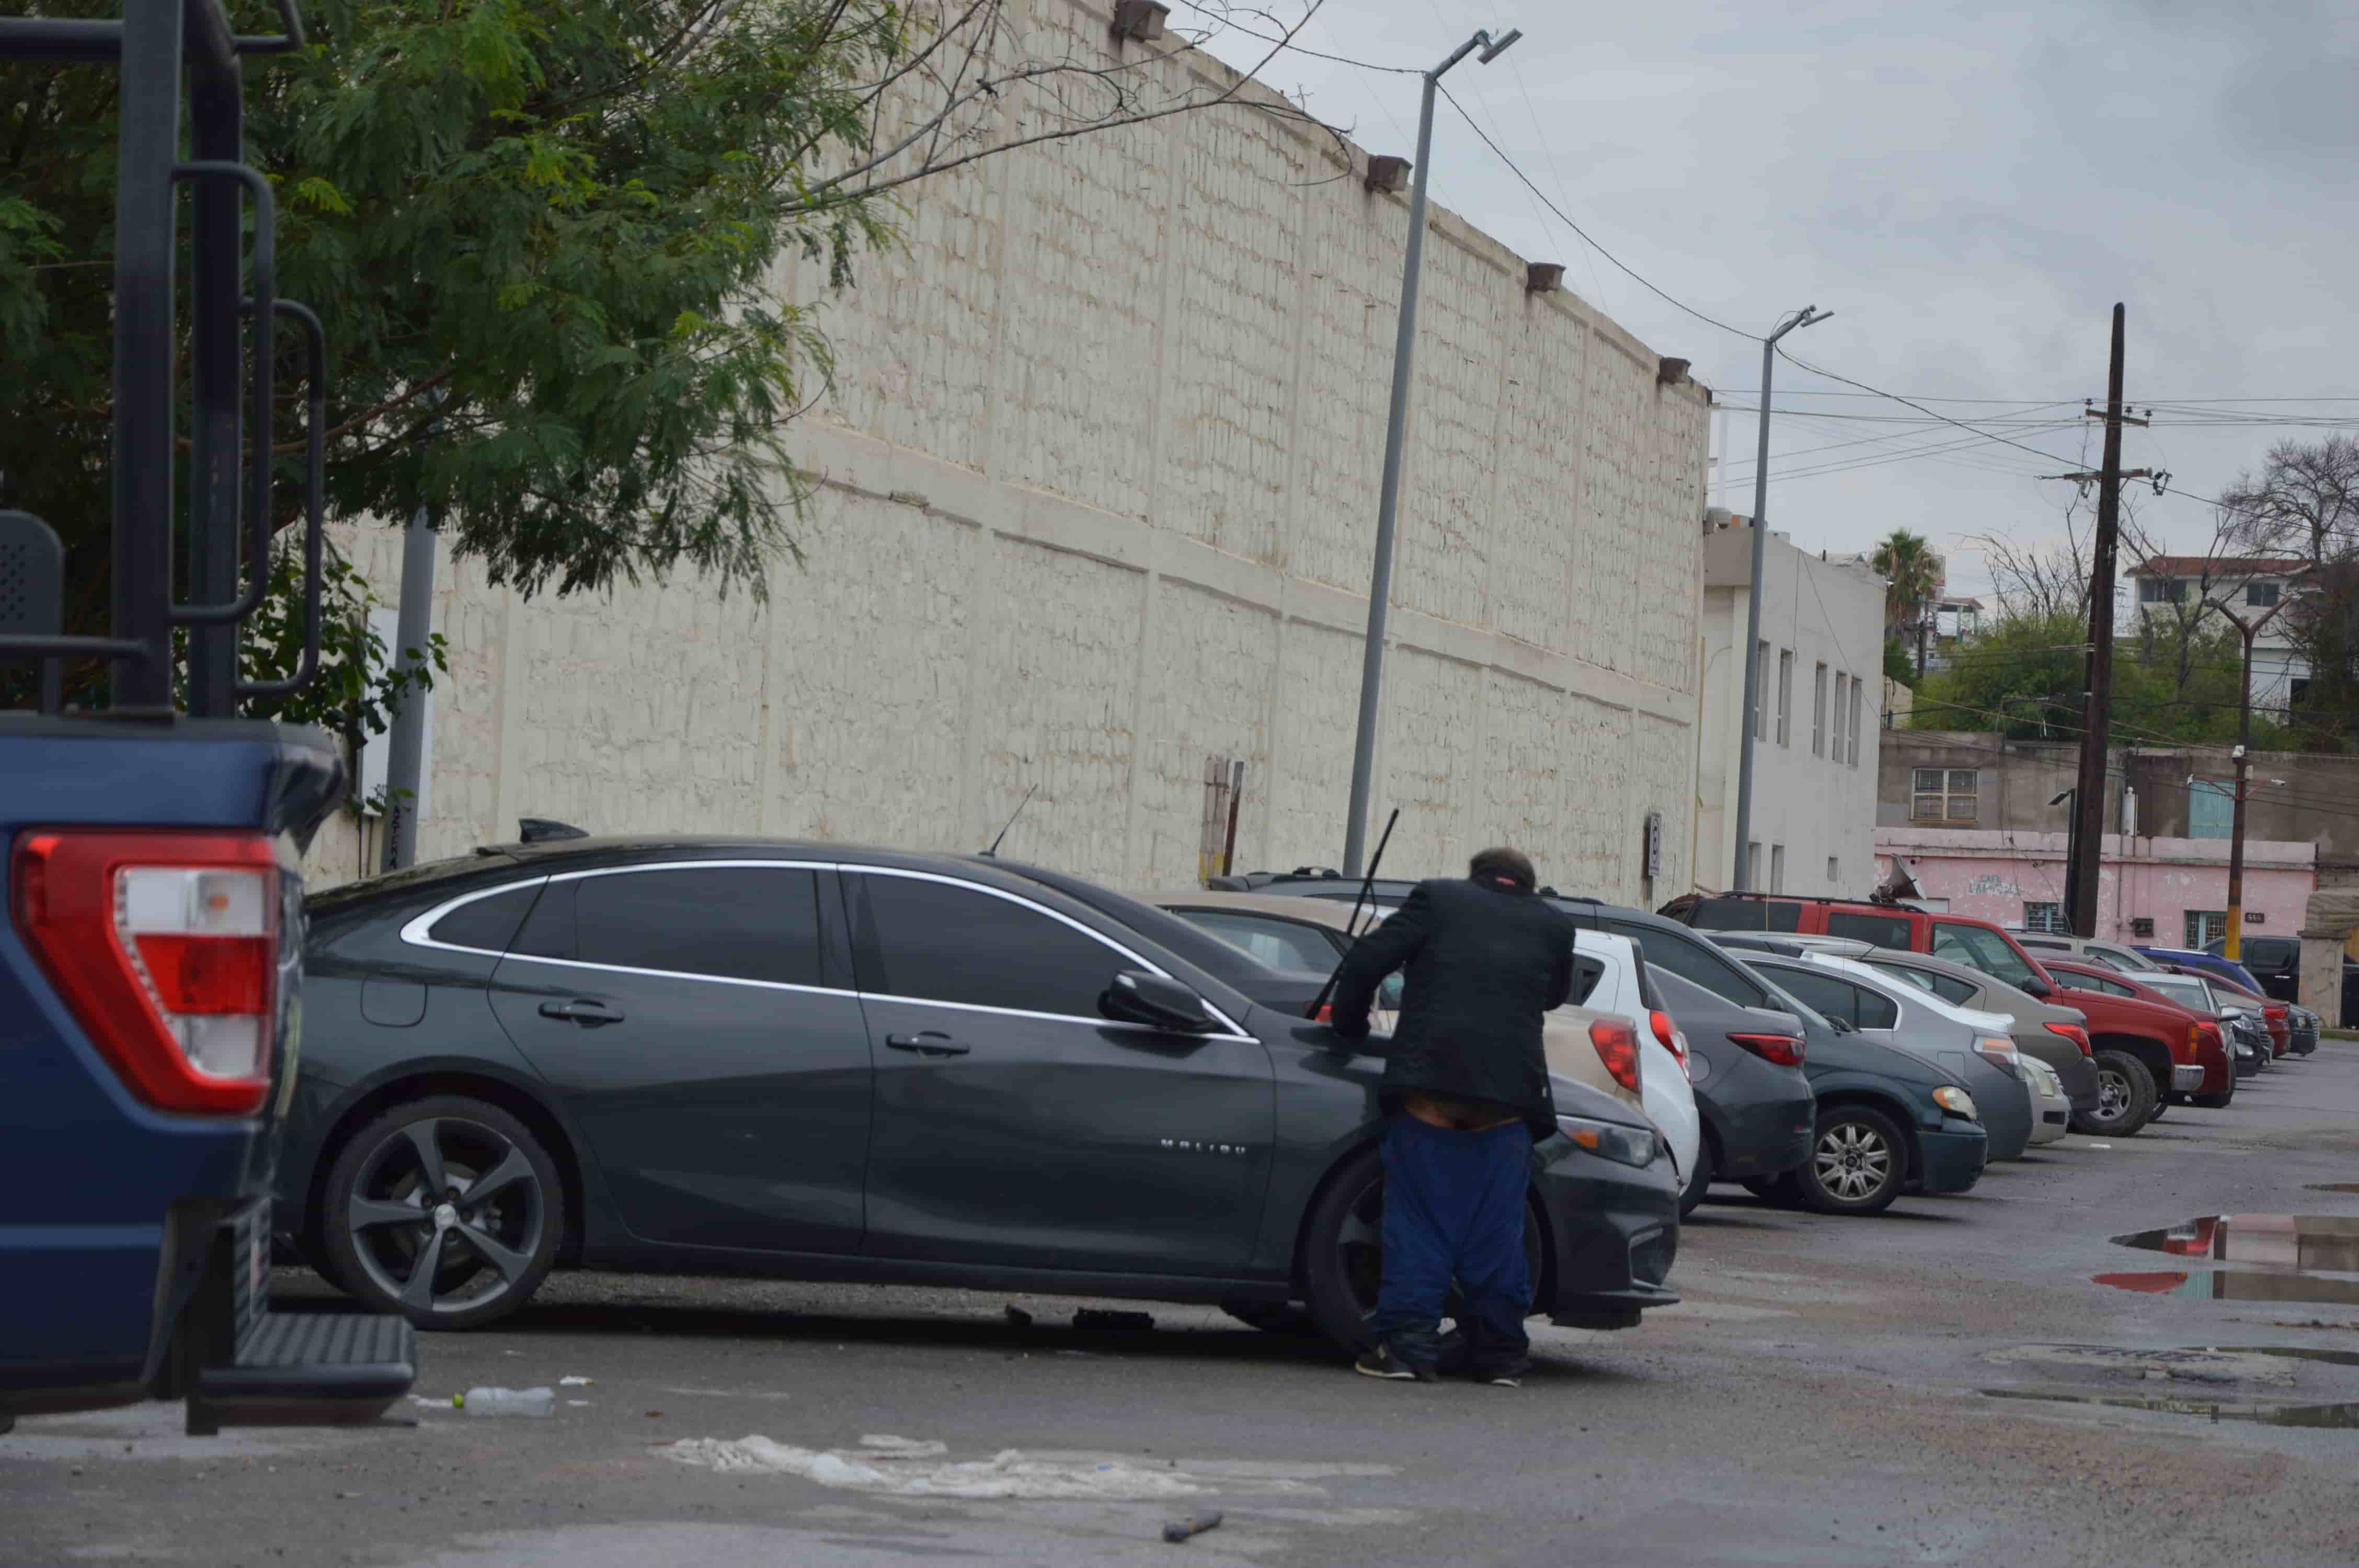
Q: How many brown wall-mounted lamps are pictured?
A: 4